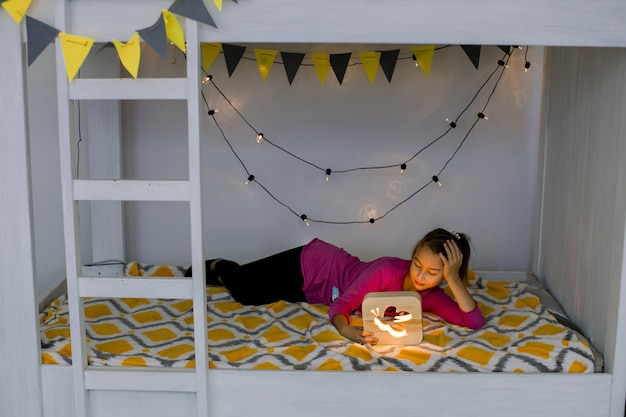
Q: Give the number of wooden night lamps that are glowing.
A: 1